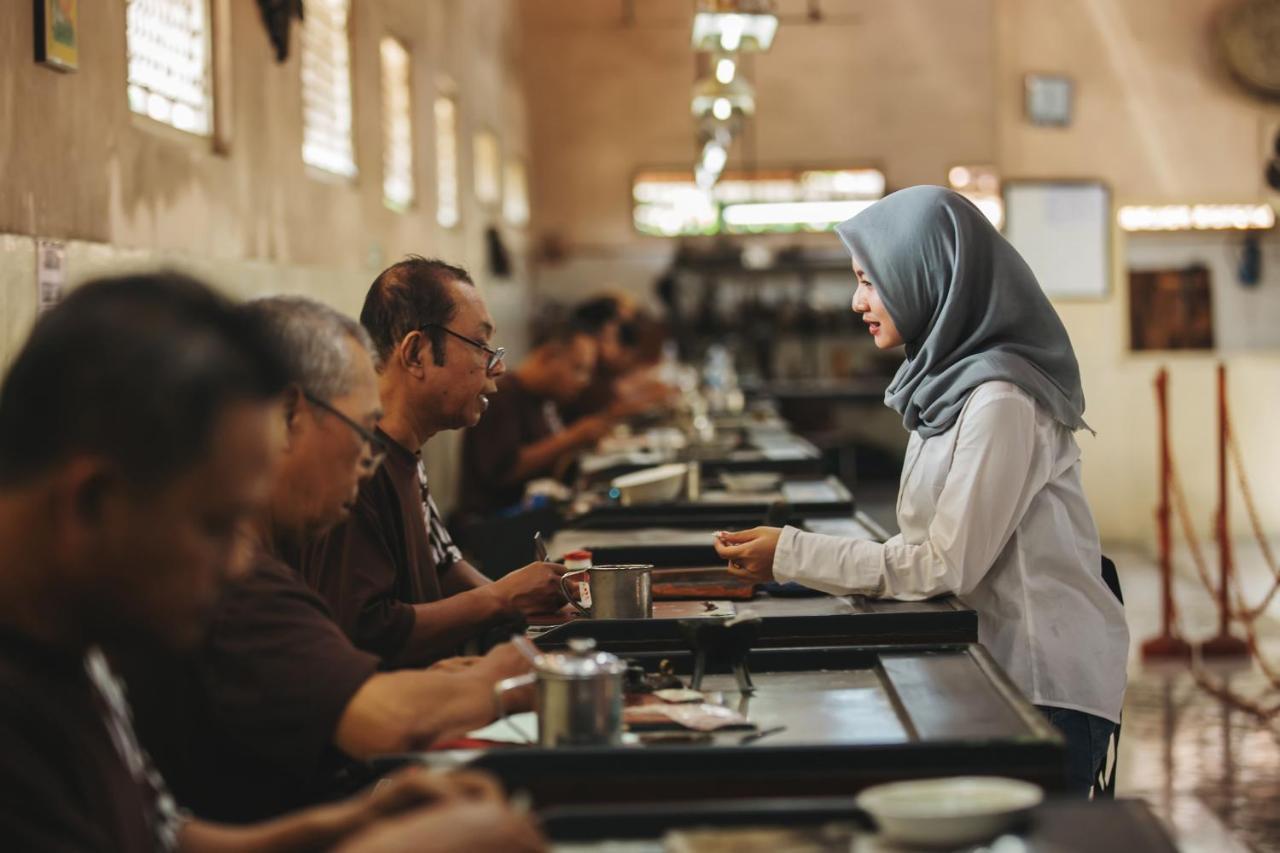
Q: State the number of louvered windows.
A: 6